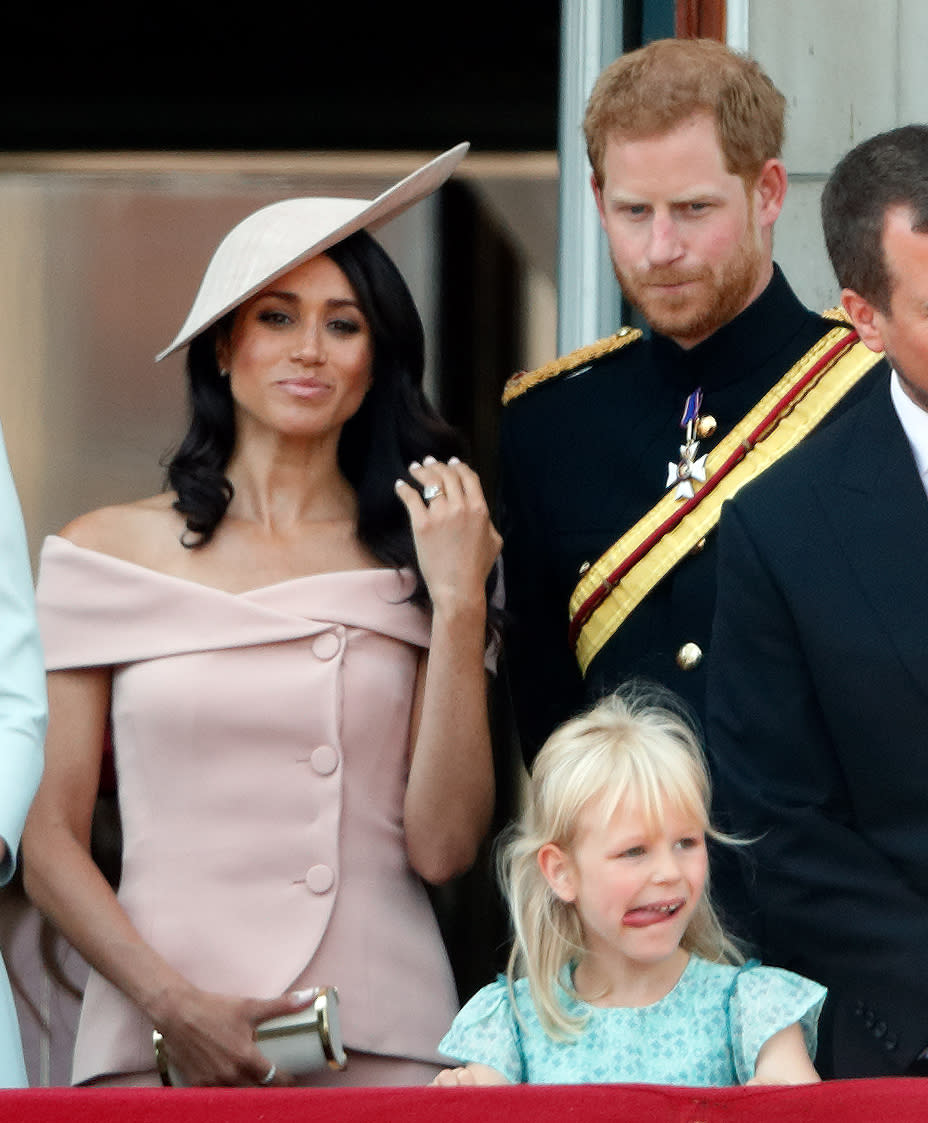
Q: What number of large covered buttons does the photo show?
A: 3